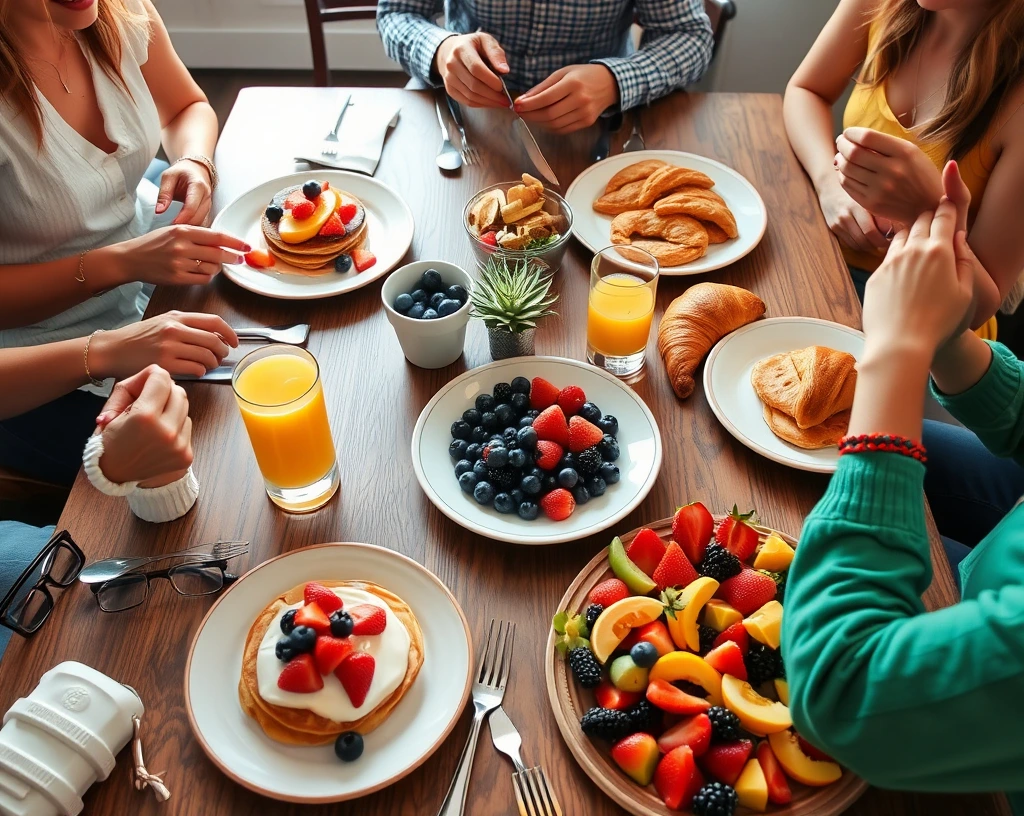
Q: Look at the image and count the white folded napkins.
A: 1